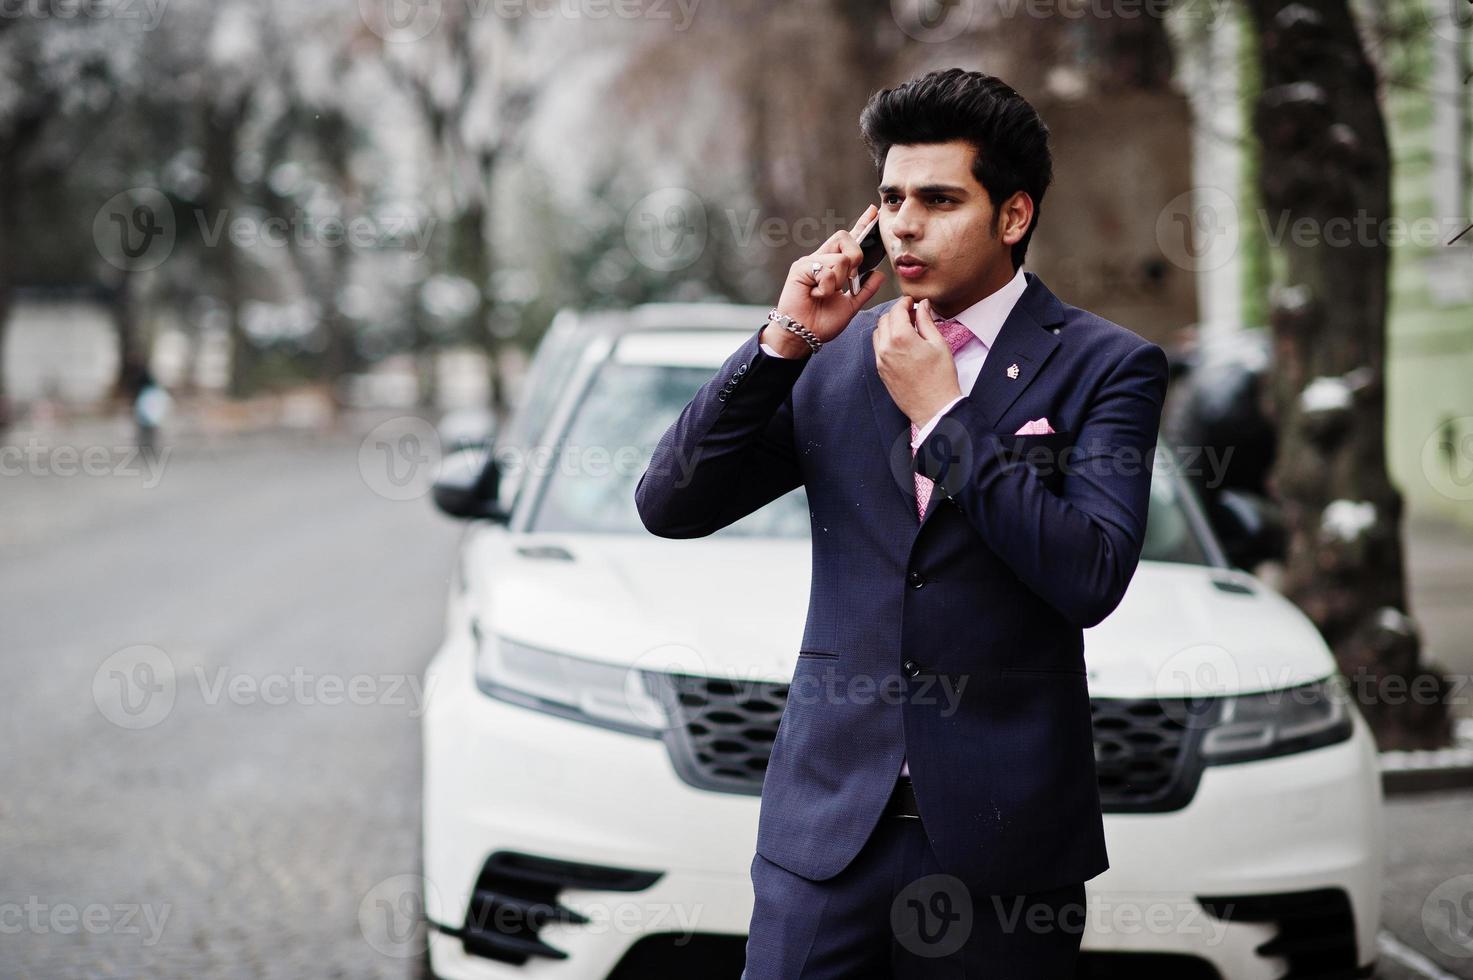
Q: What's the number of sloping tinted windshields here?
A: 1